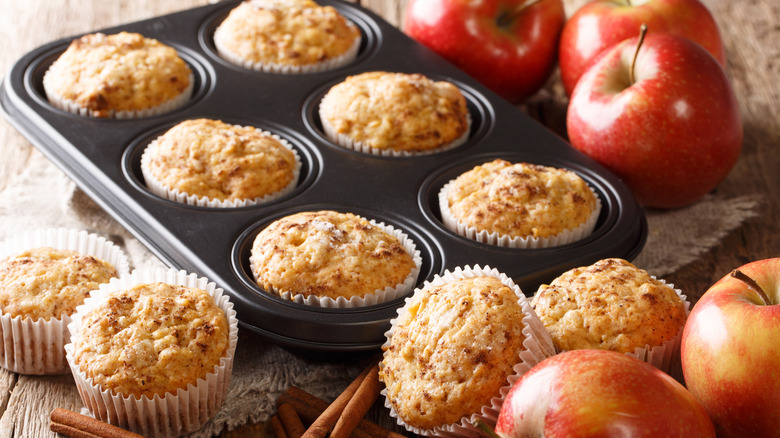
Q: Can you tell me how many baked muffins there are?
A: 10